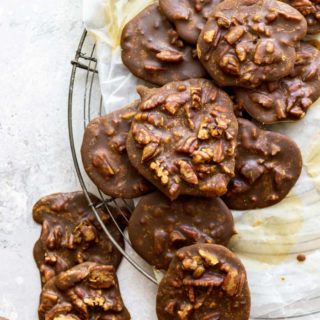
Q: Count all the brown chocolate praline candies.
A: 12